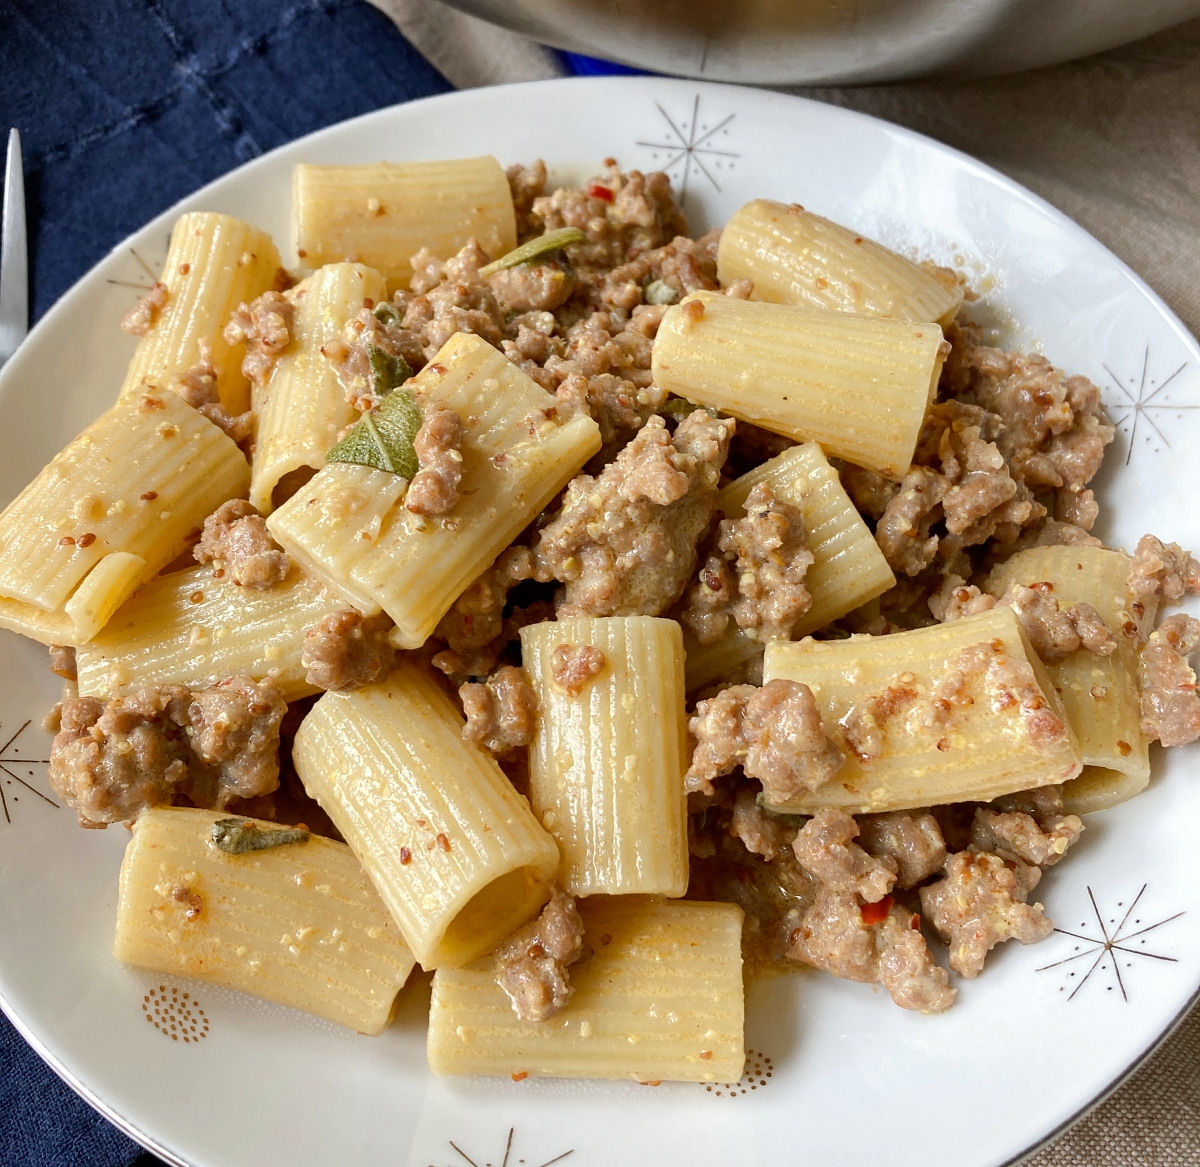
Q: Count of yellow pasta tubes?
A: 15